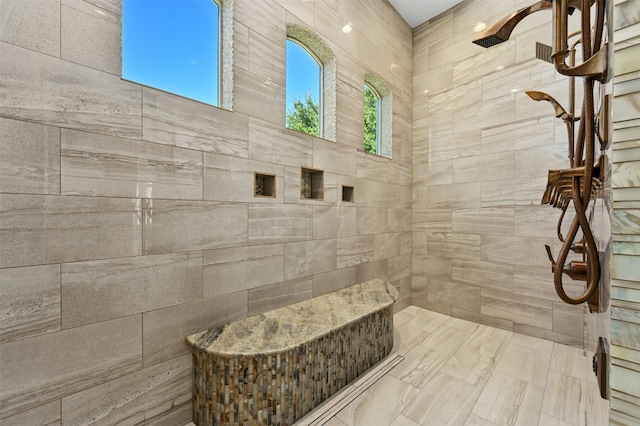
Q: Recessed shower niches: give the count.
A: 3